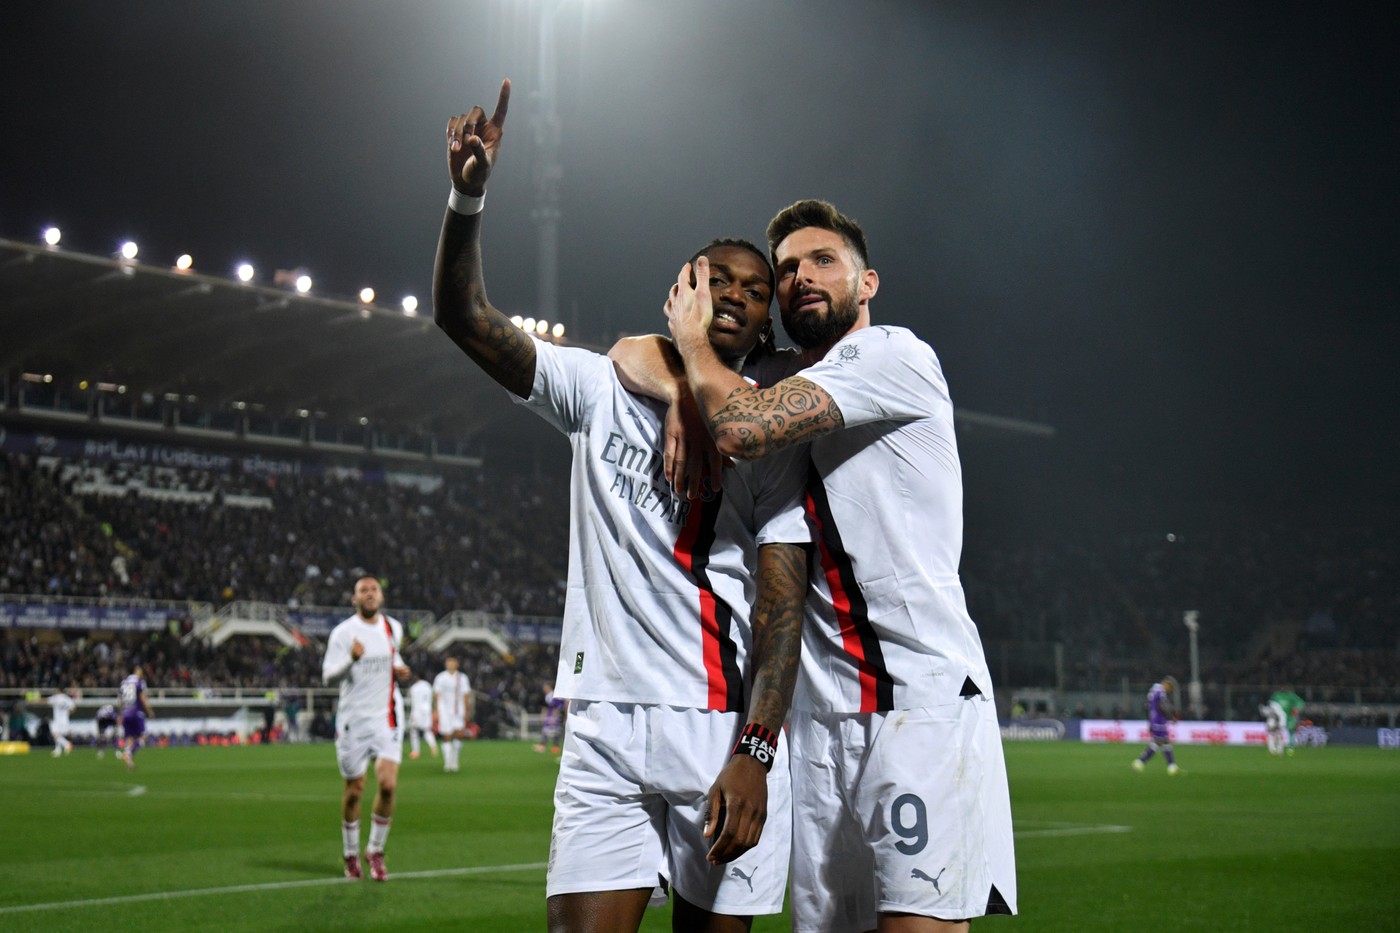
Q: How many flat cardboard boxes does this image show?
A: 0